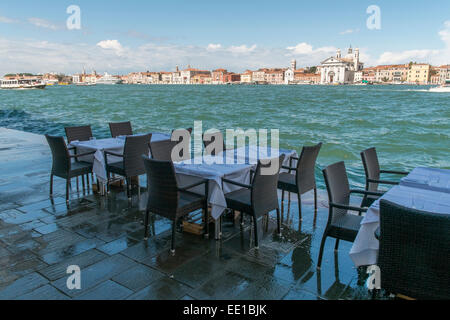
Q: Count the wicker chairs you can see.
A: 13